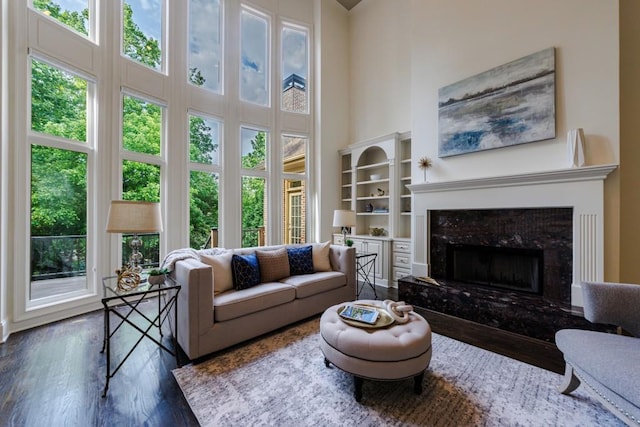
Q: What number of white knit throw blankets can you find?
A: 1